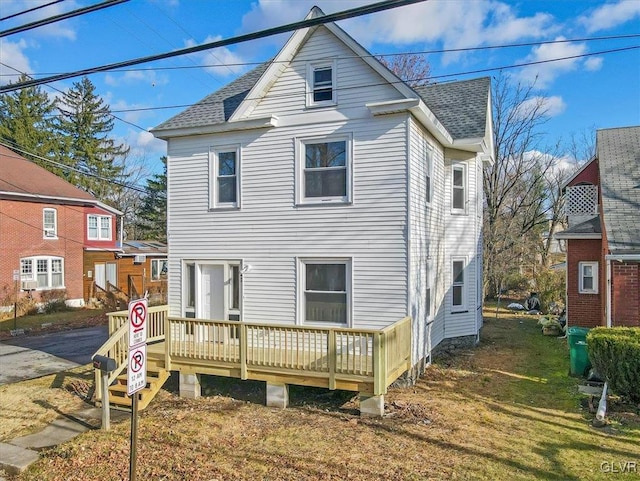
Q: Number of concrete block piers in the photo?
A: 3